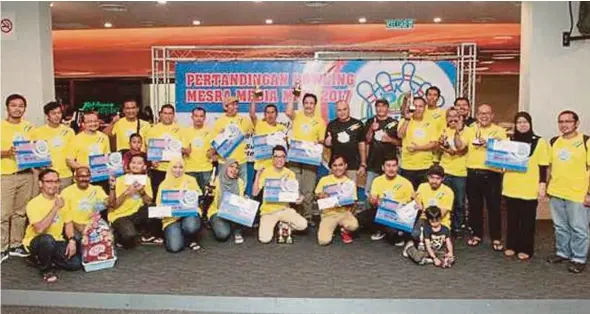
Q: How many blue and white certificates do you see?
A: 12